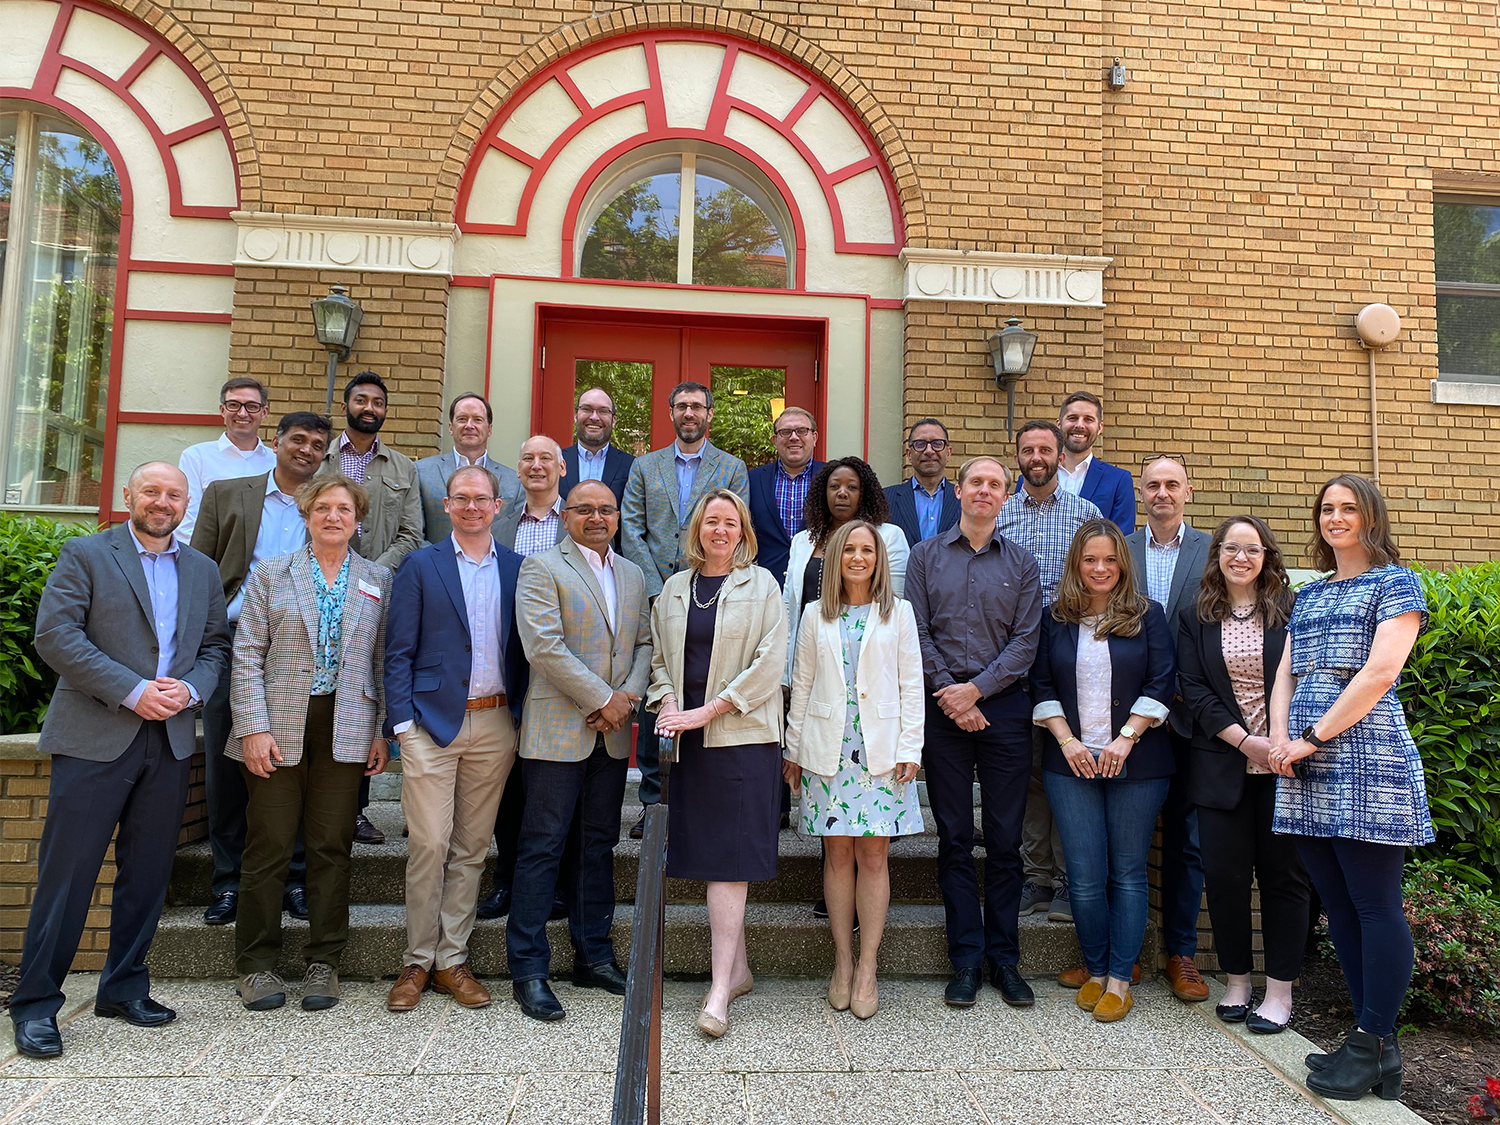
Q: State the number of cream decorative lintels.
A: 2